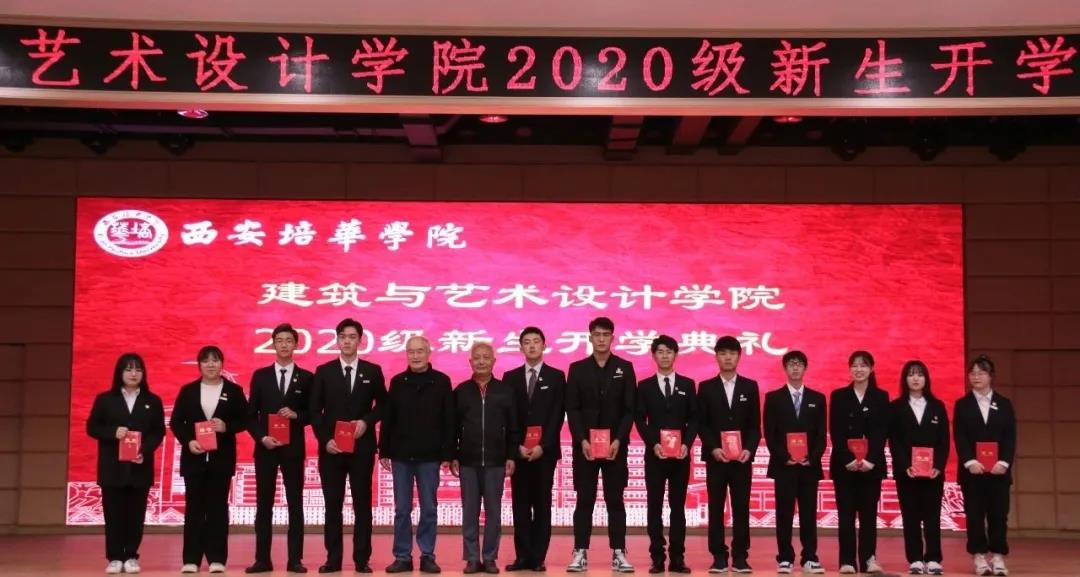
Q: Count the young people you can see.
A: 12